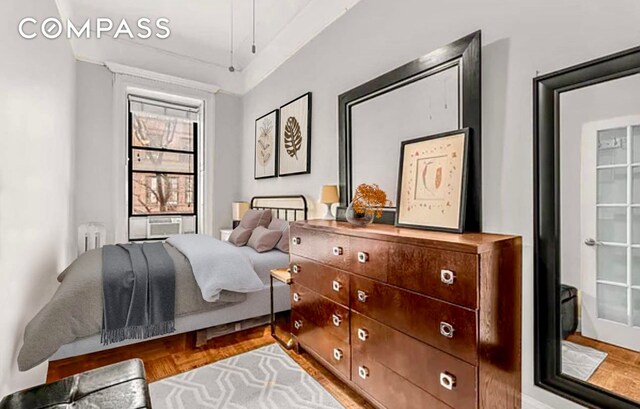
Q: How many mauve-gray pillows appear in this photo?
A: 4